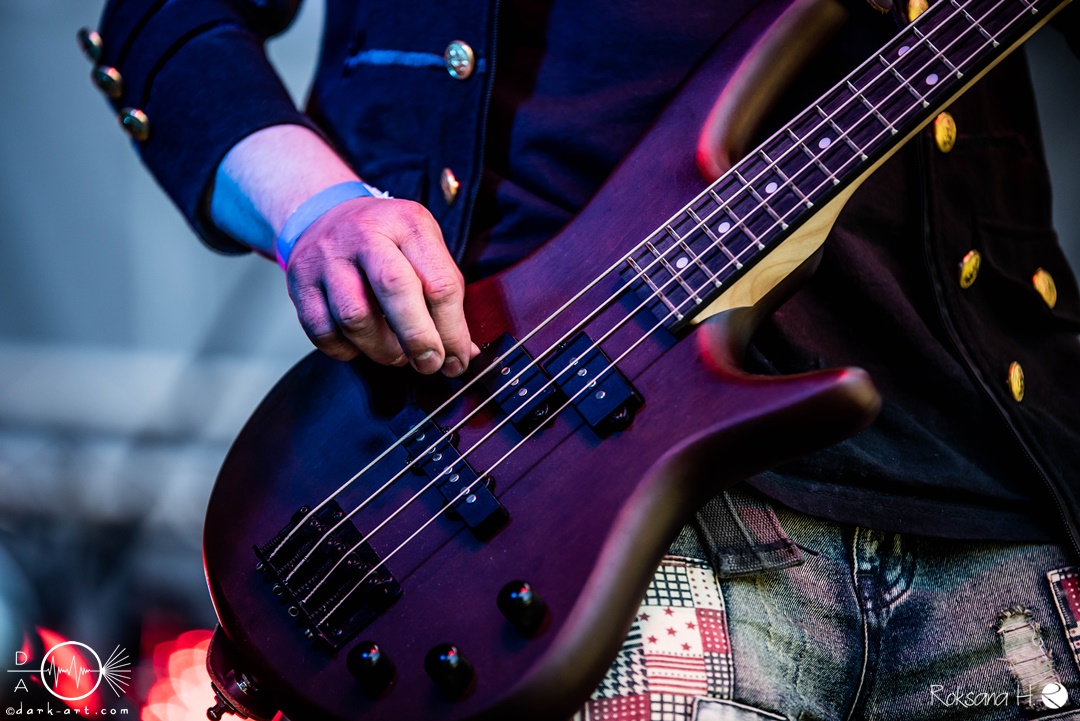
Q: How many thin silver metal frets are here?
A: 14